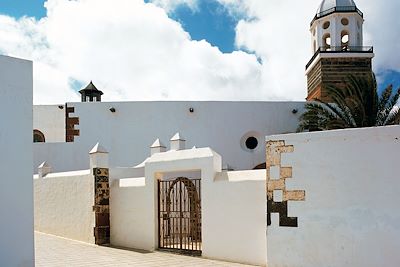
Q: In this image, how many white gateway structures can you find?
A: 1